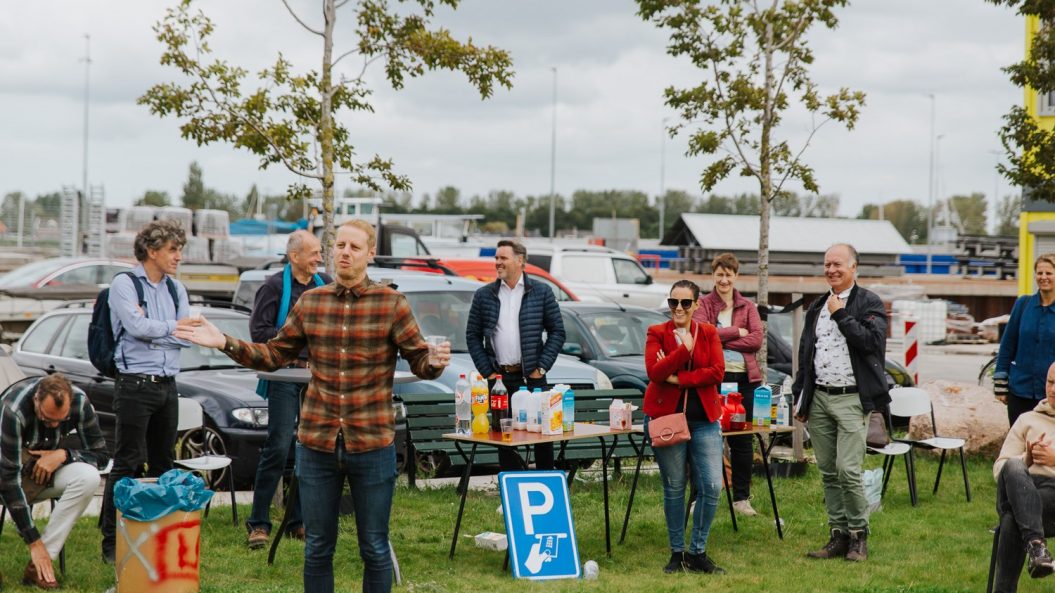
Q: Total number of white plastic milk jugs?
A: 2